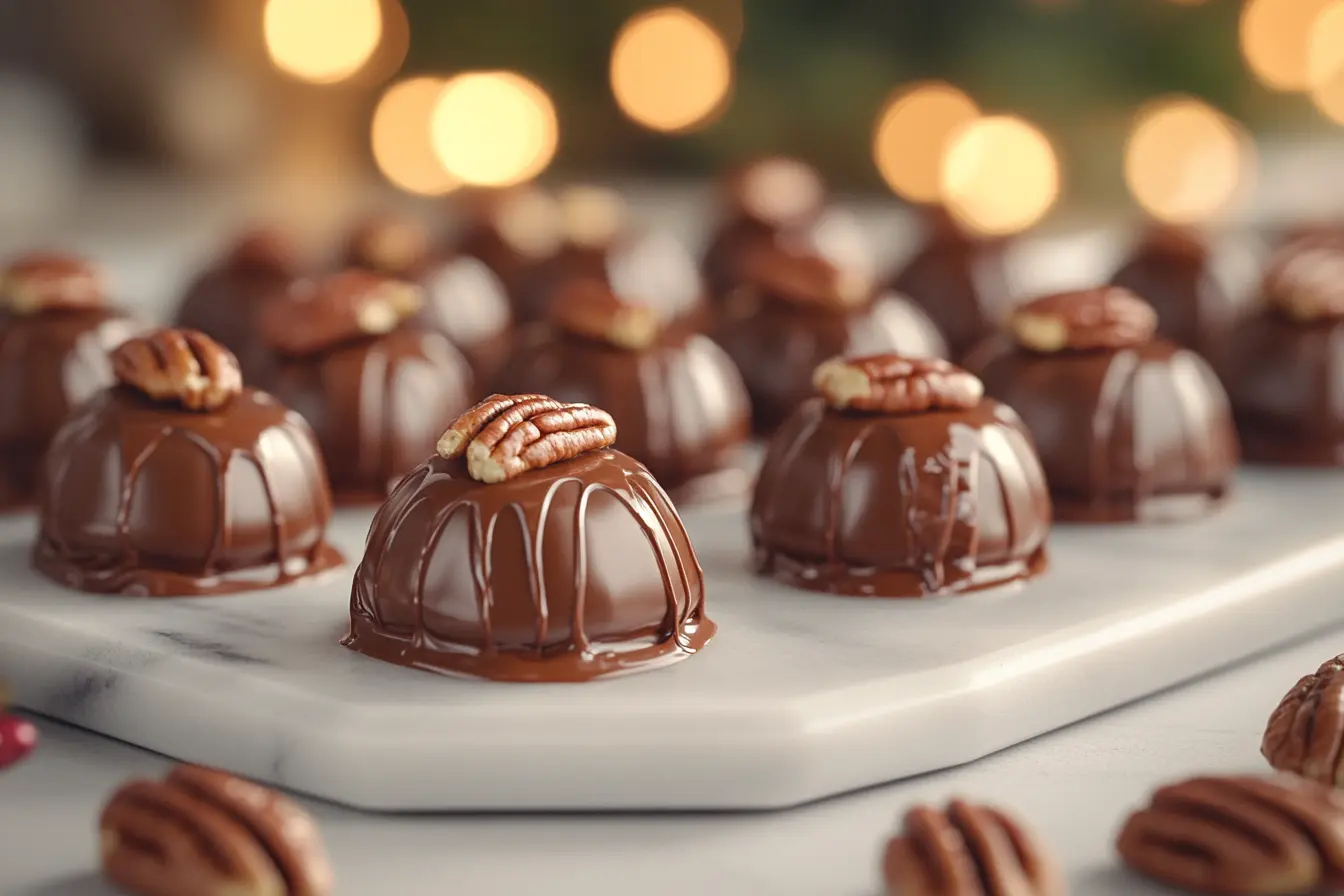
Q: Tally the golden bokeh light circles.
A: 9